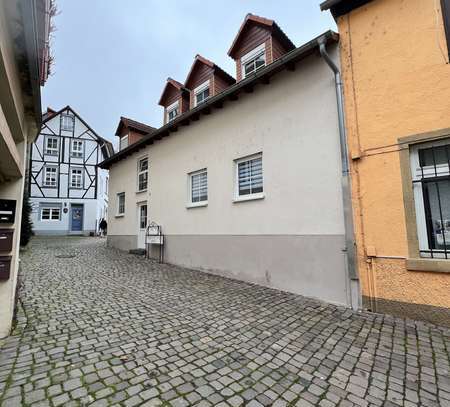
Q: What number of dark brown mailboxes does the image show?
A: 2